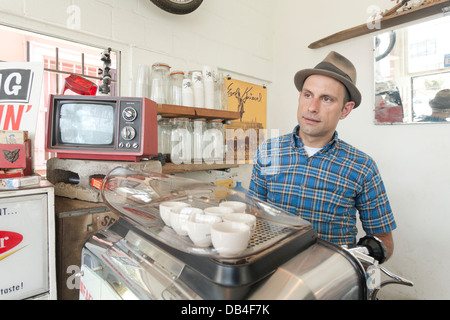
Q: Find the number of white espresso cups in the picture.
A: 7